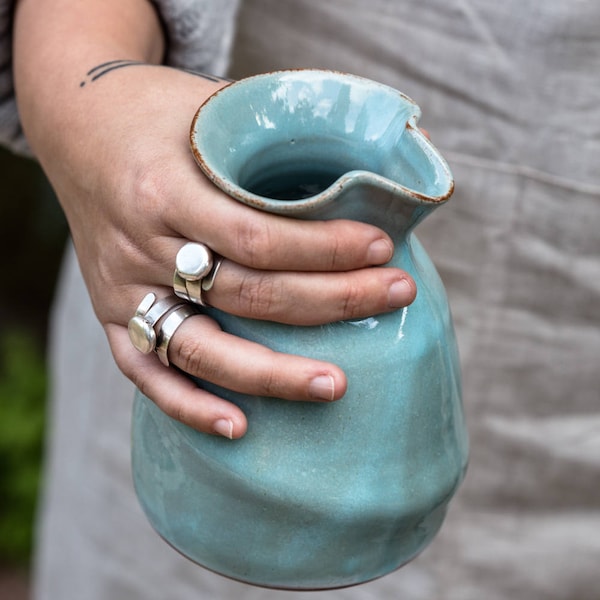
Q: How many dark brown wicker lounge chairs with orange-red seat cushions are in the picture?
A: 0